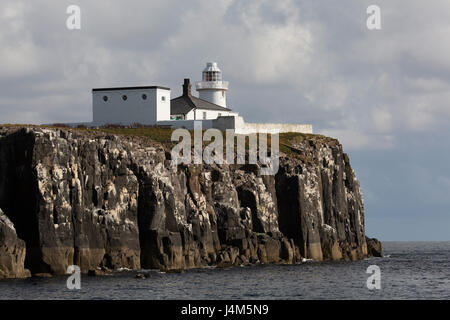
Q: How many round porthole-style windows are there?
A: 4